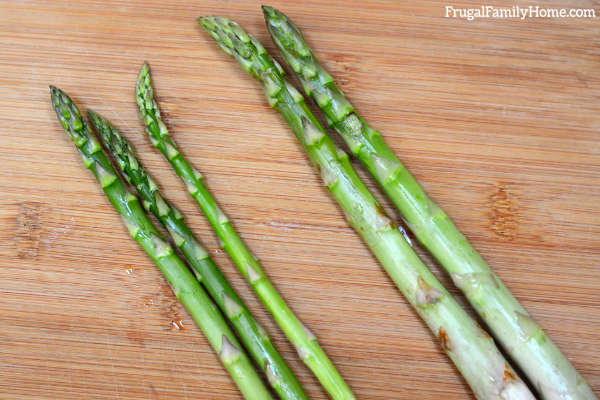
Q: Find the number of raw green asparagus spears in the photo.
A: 5